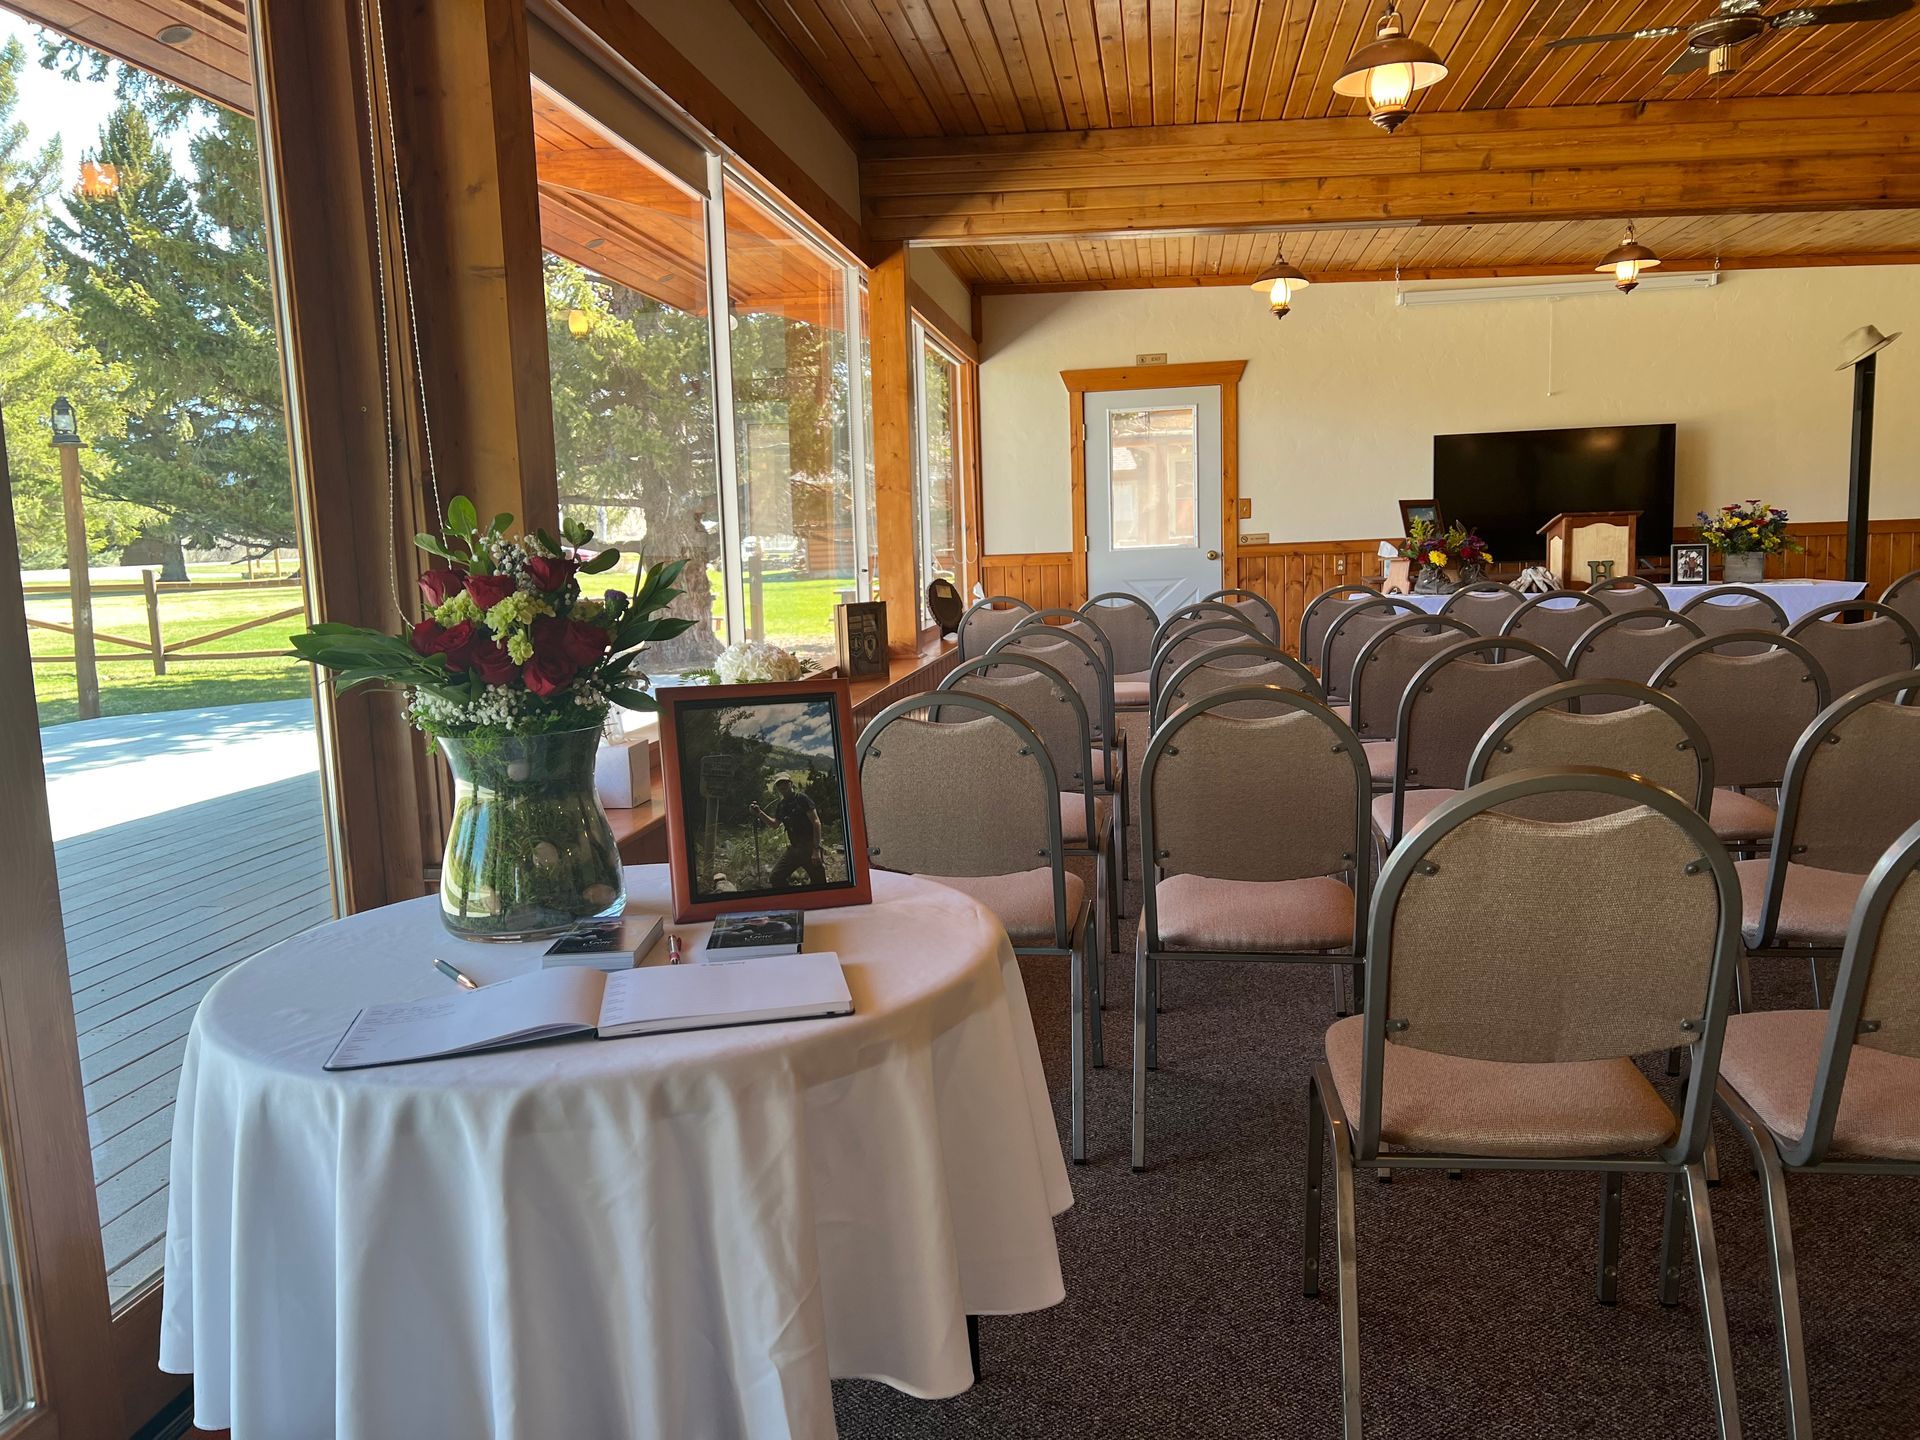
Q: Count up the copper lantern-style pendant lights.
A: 3